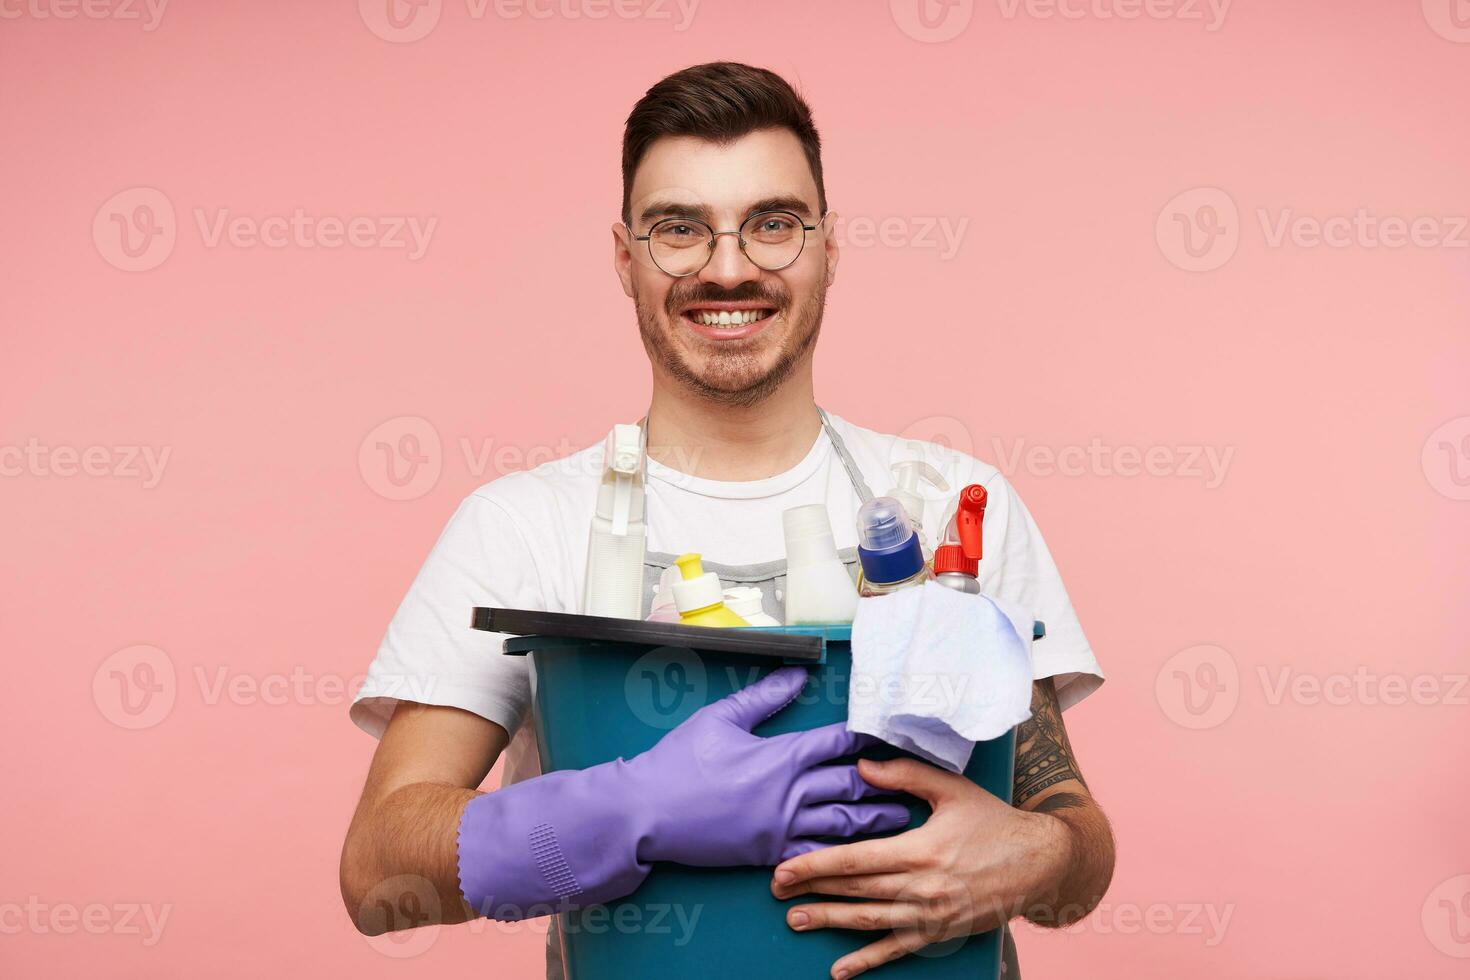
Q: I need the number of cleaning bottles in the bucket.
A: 8